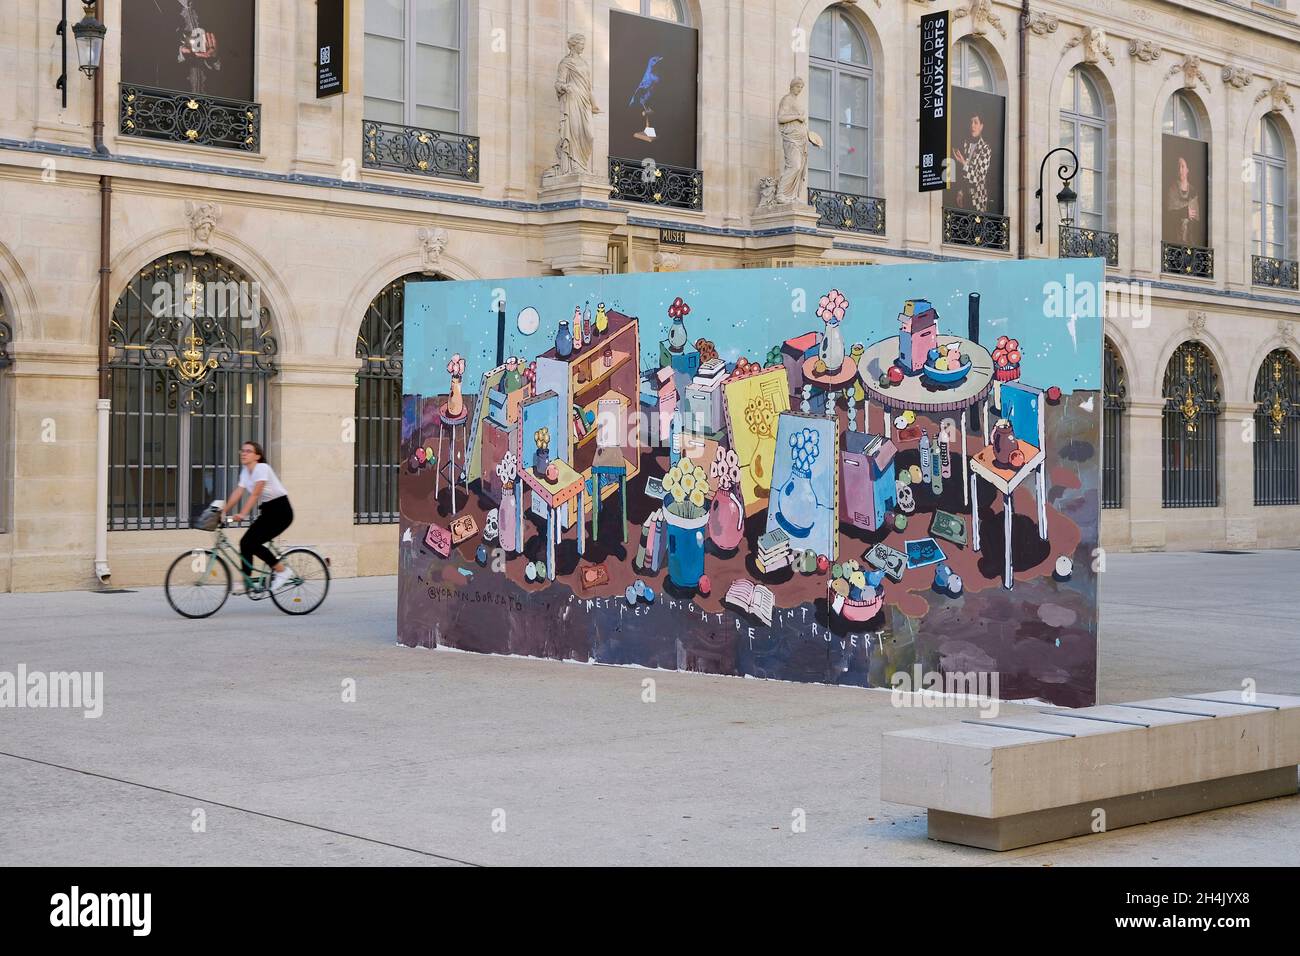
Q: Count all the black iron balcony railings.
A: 8